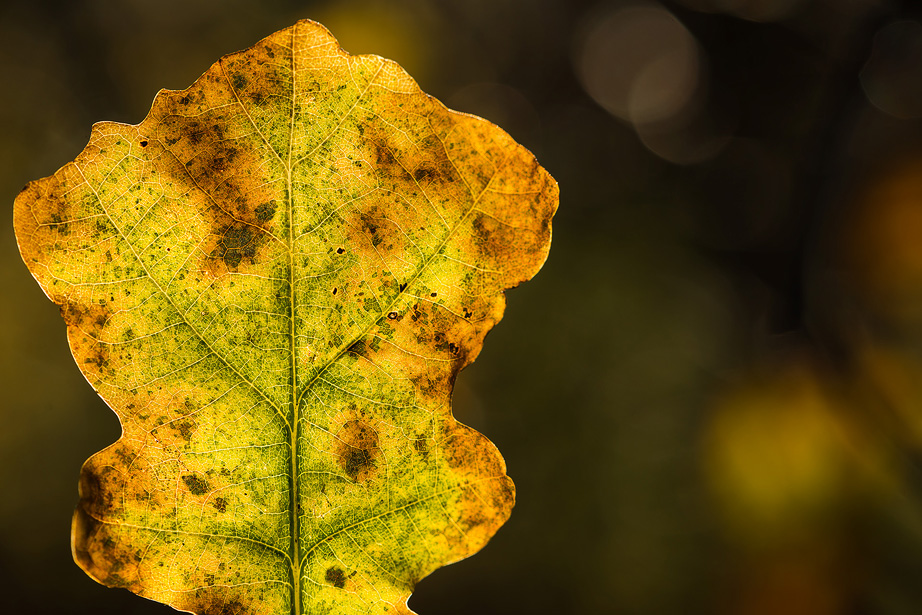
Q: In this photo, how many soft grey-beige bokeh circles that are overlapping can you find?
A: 2